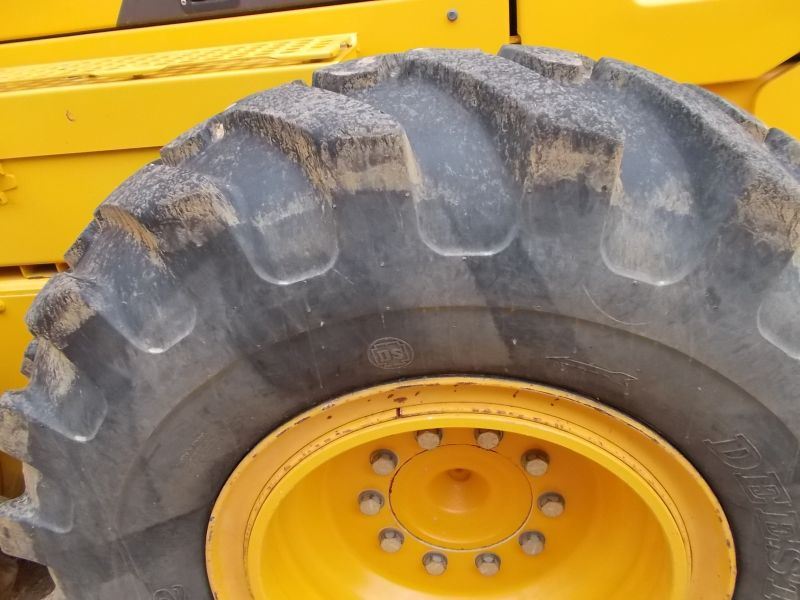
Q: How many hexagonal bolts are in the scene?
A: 10